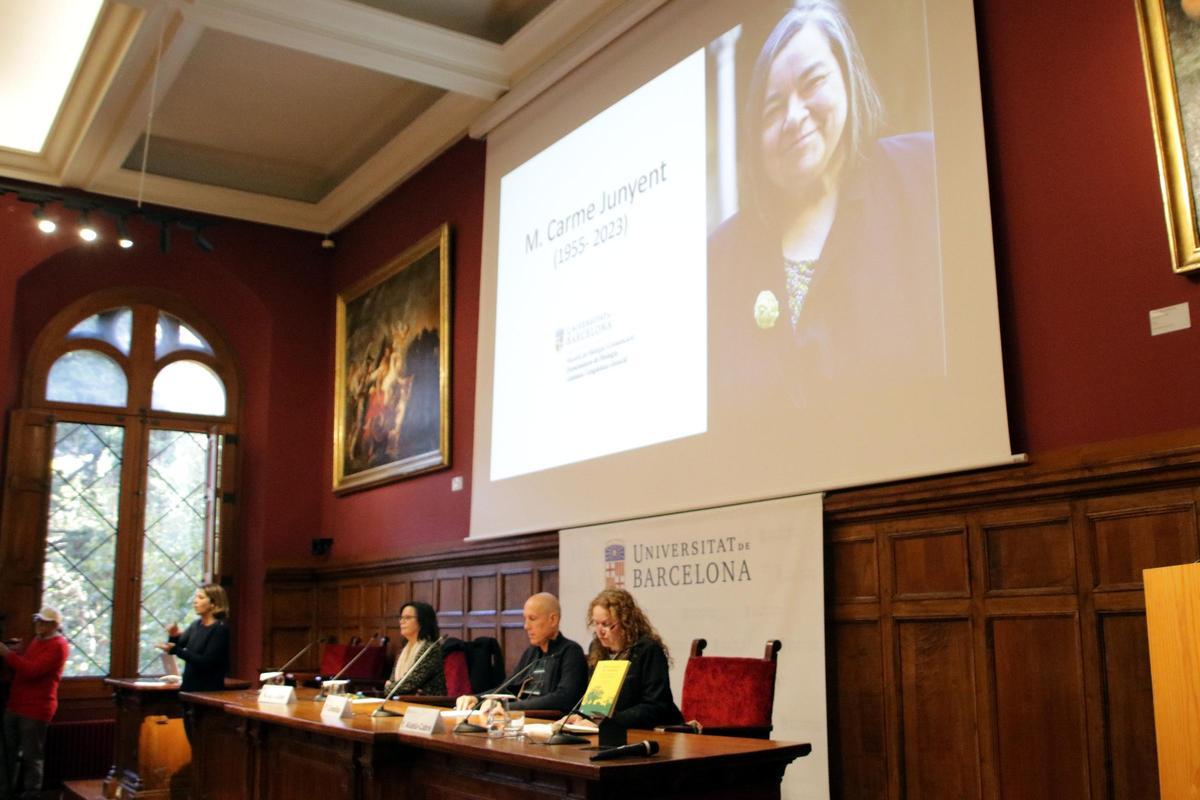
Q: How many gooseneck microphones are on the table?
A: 5